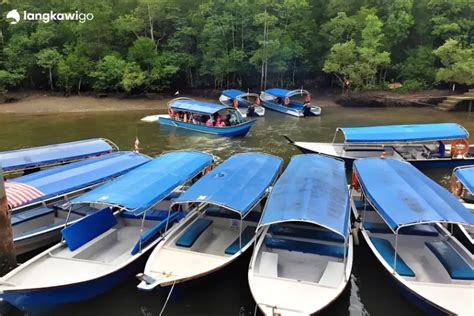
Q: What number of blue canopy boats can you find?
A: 11